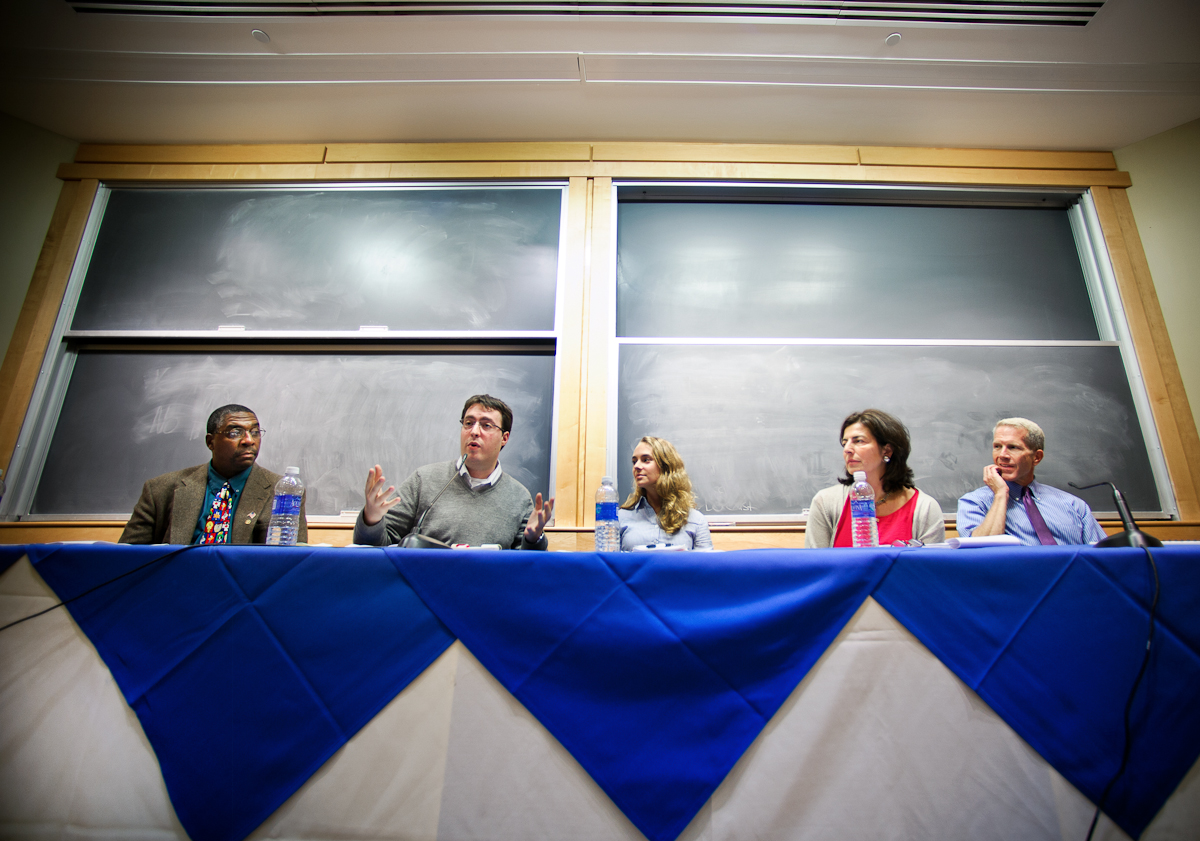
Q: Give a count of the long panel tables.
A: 1